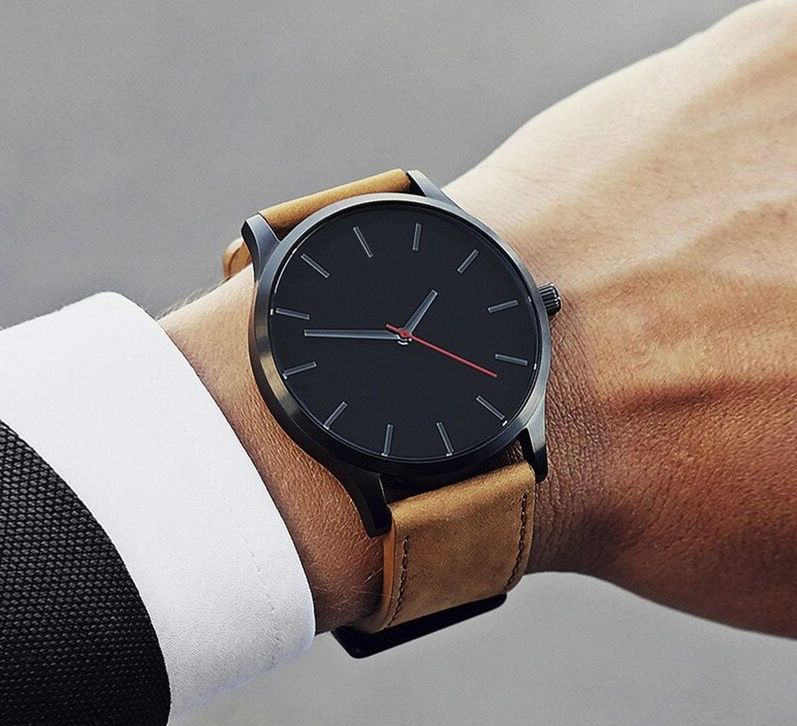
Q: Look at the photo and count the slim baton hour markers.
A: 12